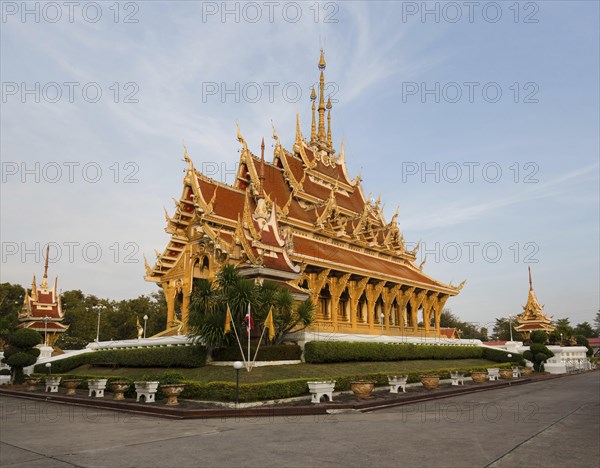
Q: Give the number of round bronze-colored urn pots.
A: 9